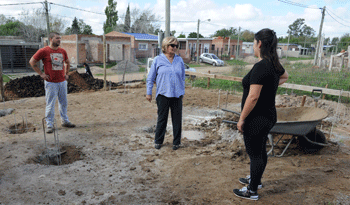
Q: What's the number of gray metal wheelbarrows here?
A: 1